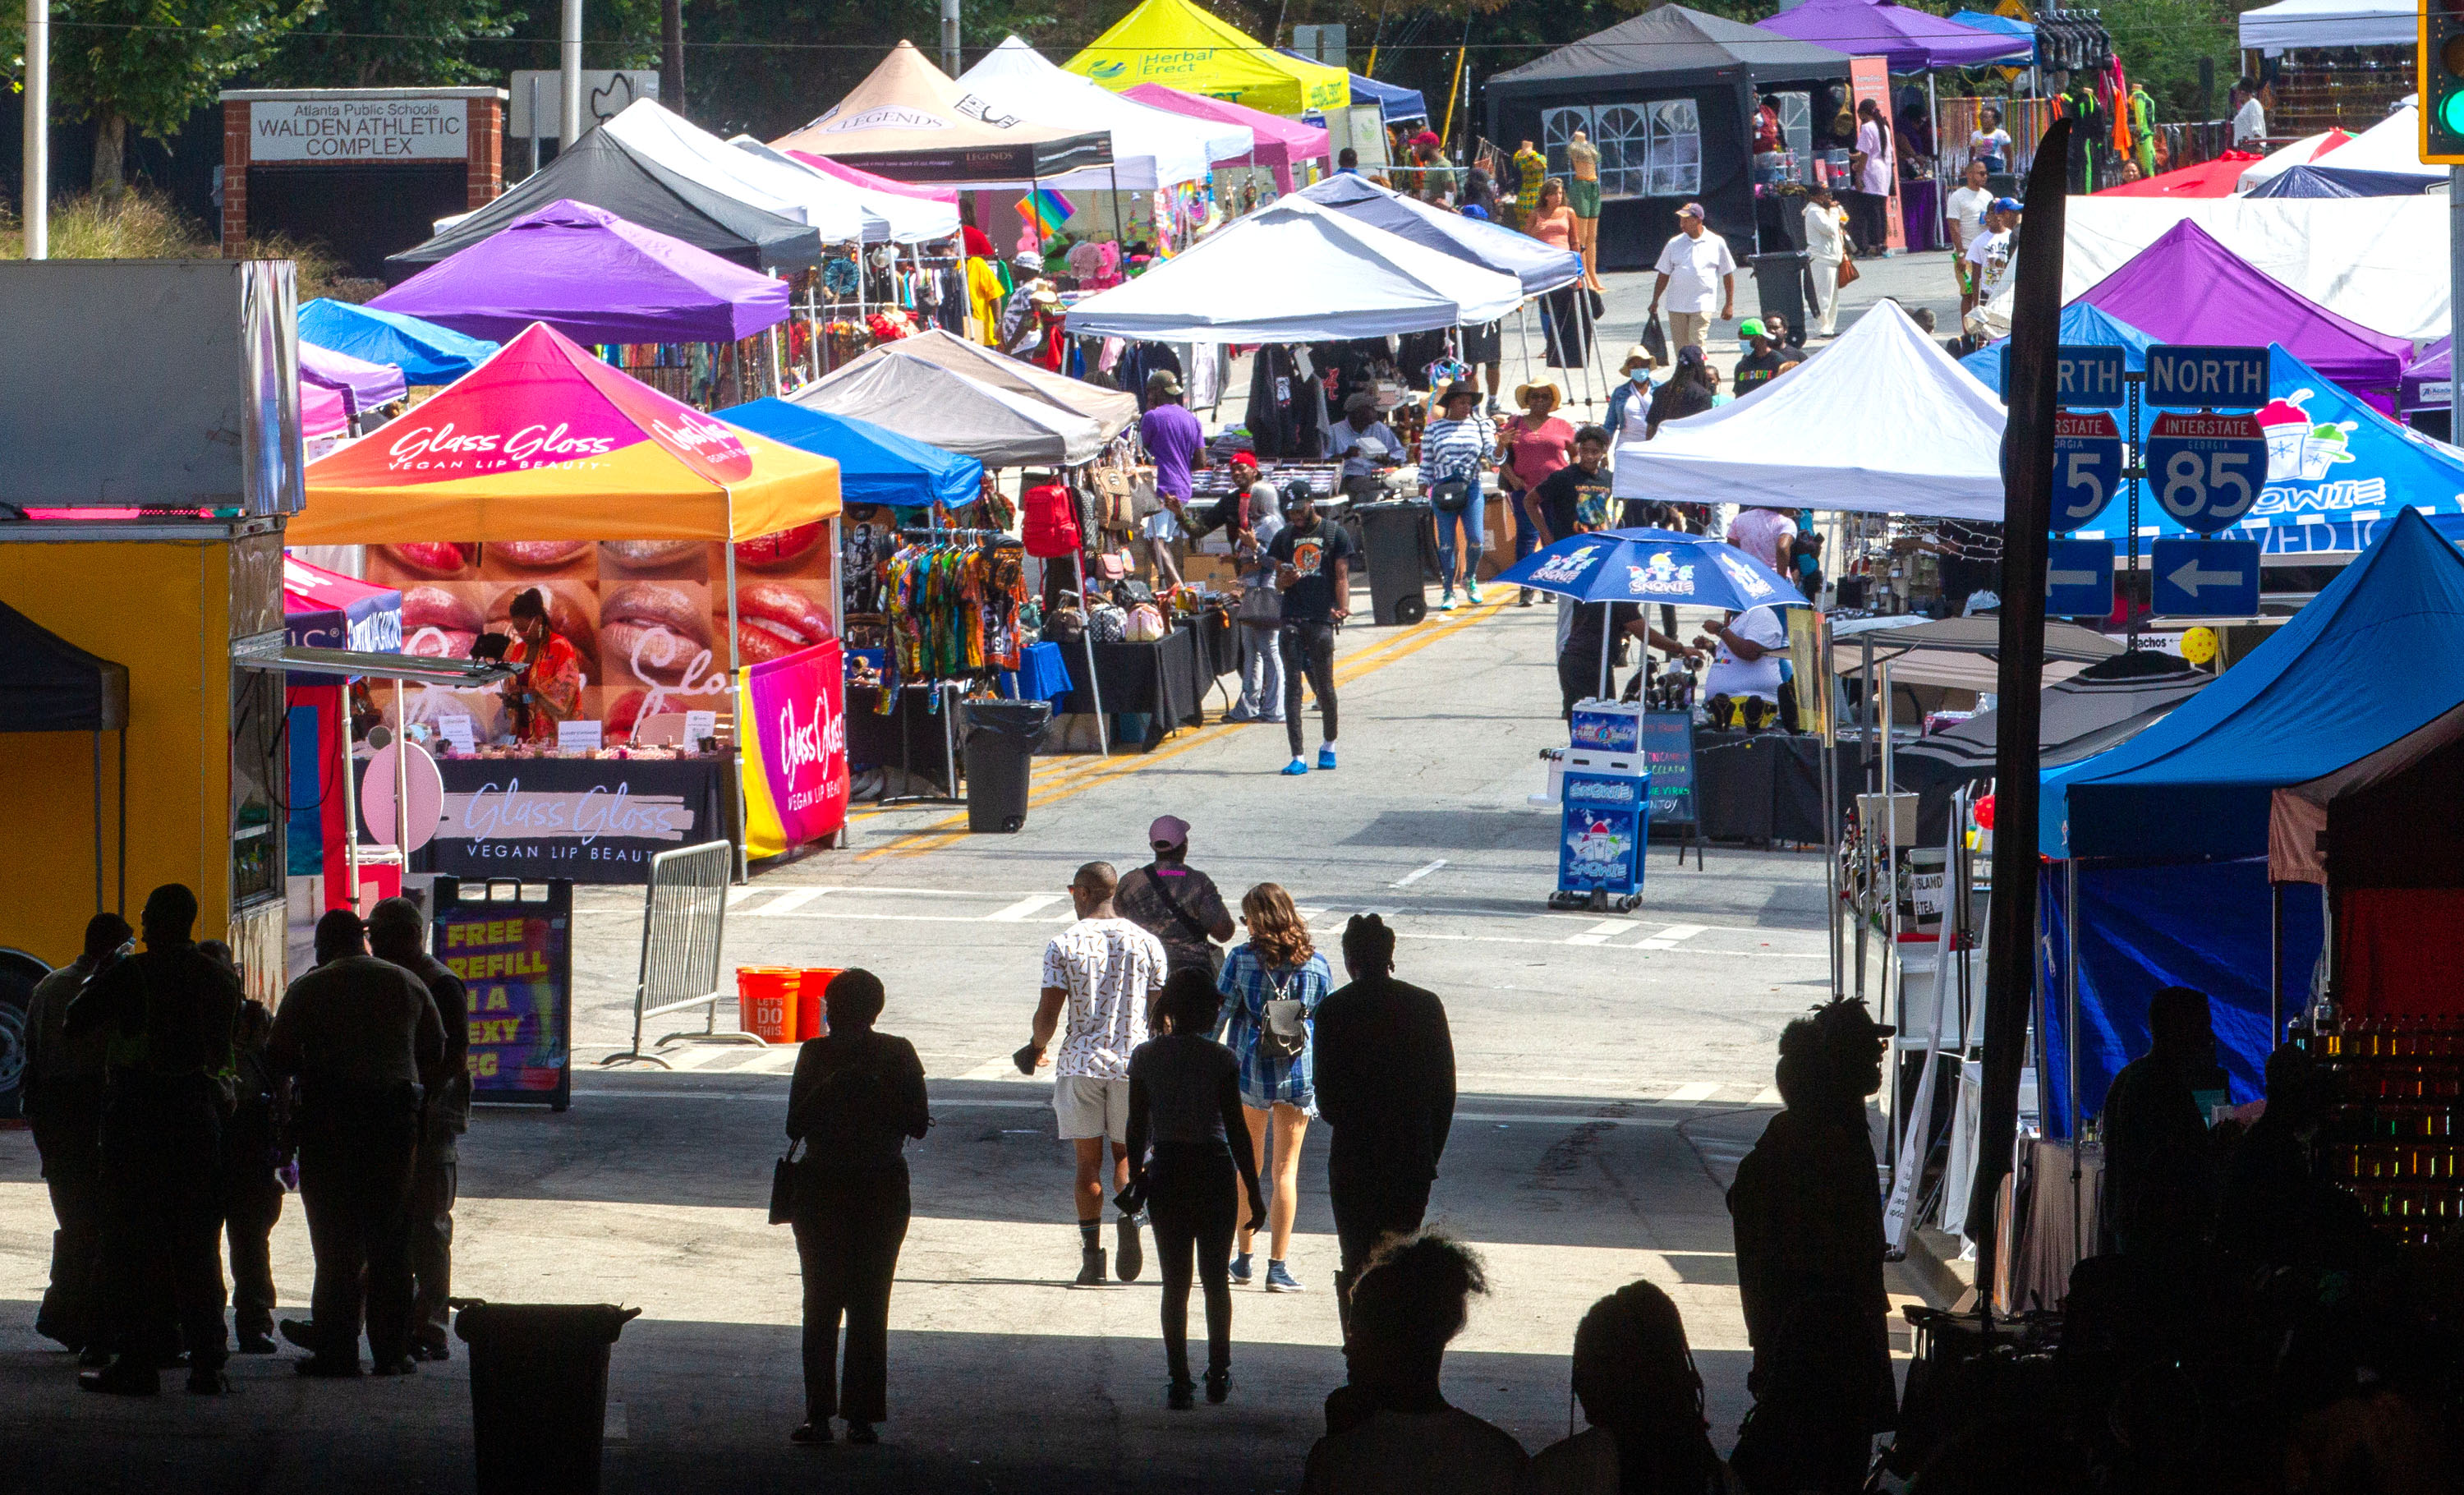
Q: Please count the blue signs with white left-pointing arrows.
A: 2